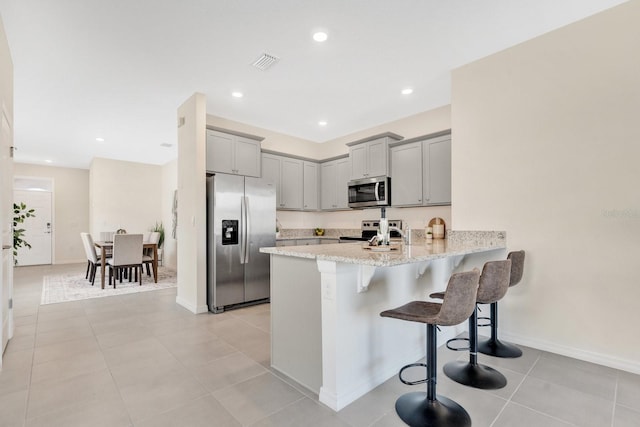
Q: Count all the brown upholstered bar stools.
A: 3